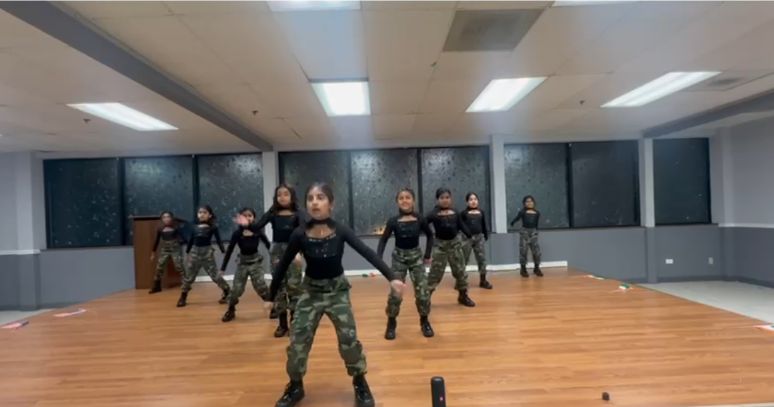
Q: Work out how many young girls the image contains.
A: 9